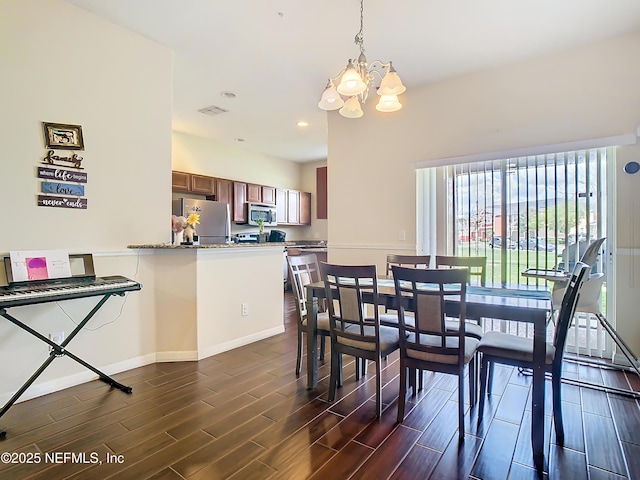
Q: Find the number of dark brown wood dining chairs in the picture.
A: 6